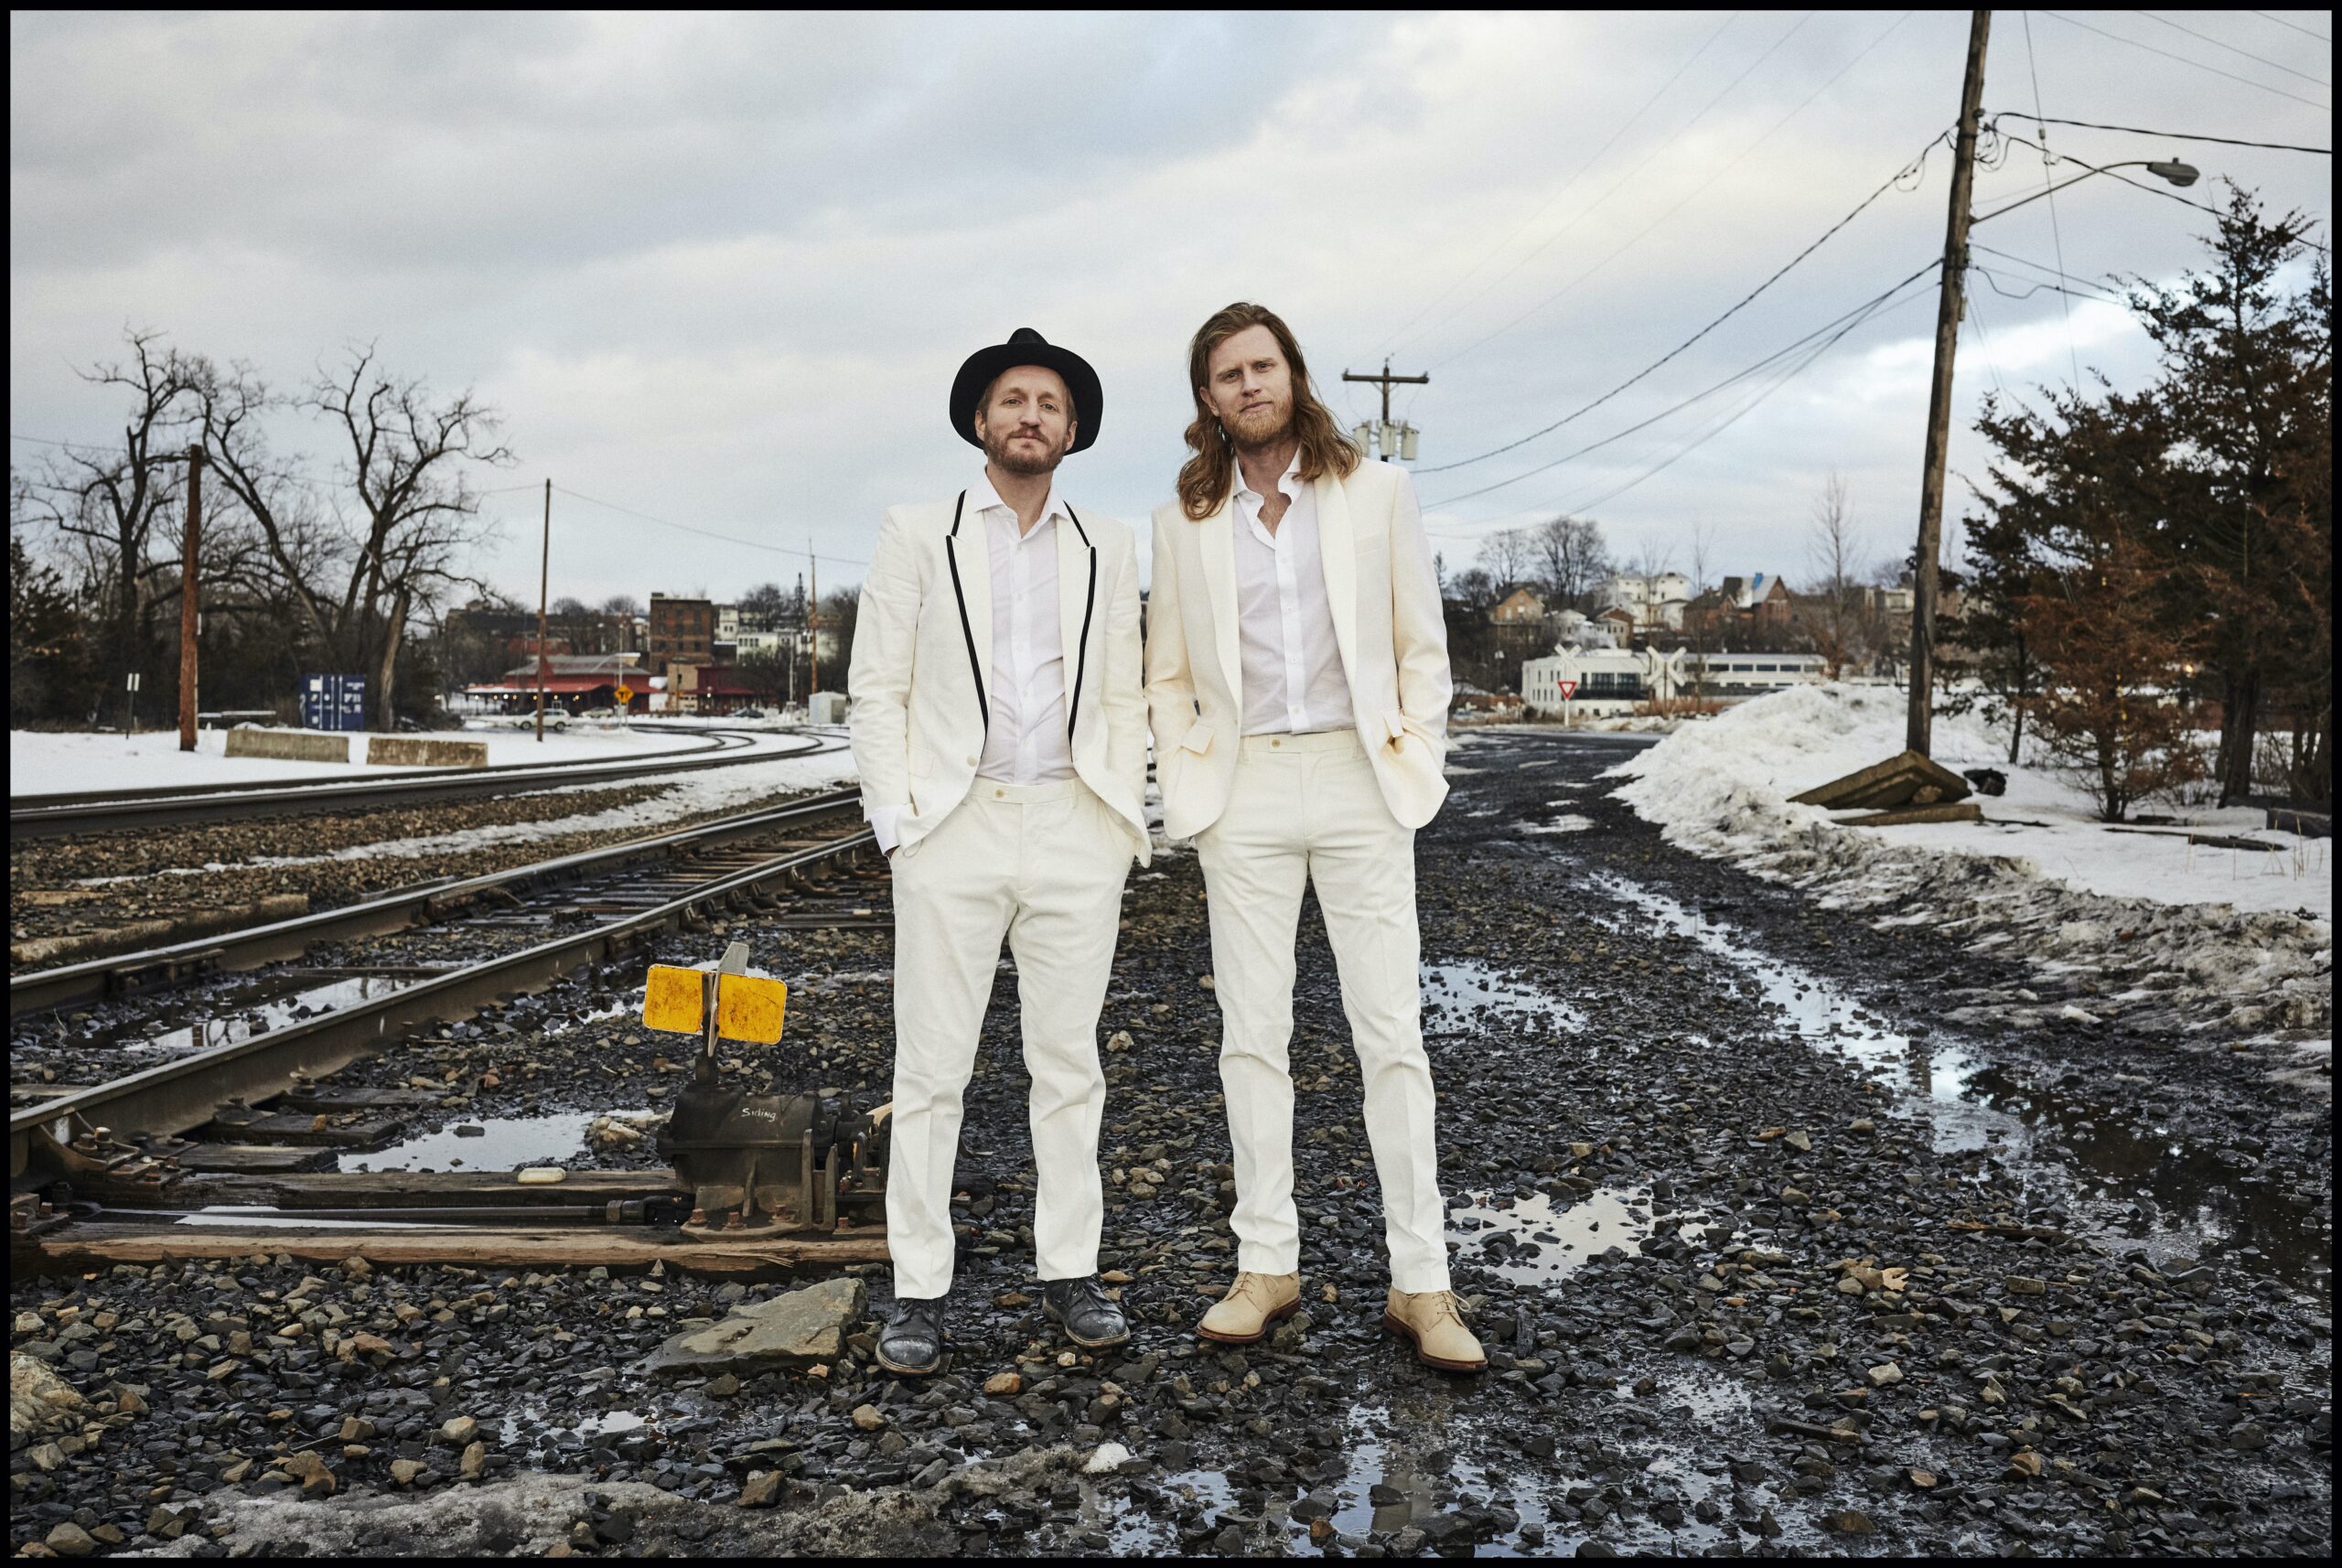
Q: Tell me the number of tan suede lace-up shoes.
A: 2